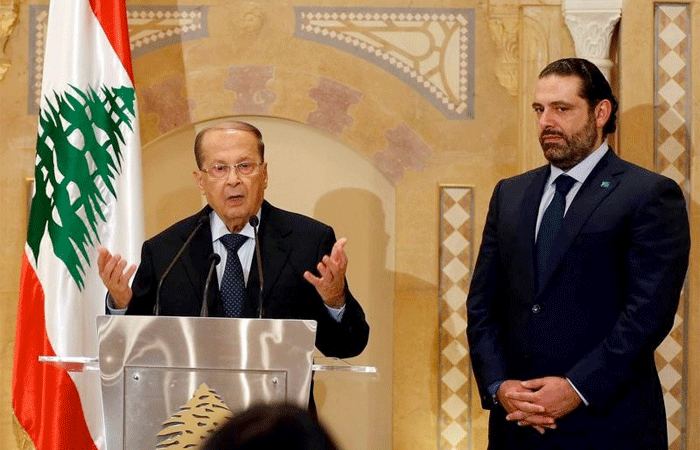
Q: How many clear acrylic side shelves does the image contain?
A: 2